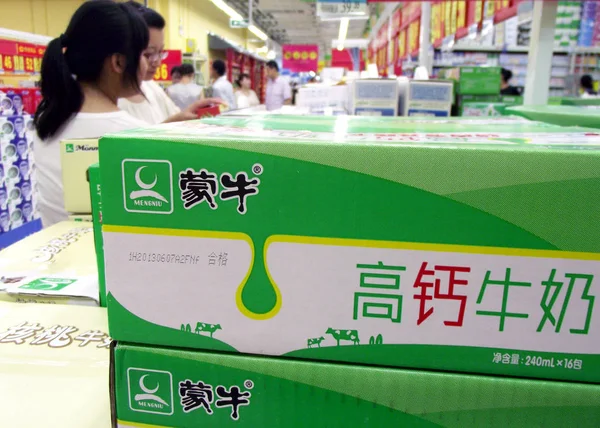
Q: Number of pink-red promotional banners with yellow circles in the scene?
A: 1